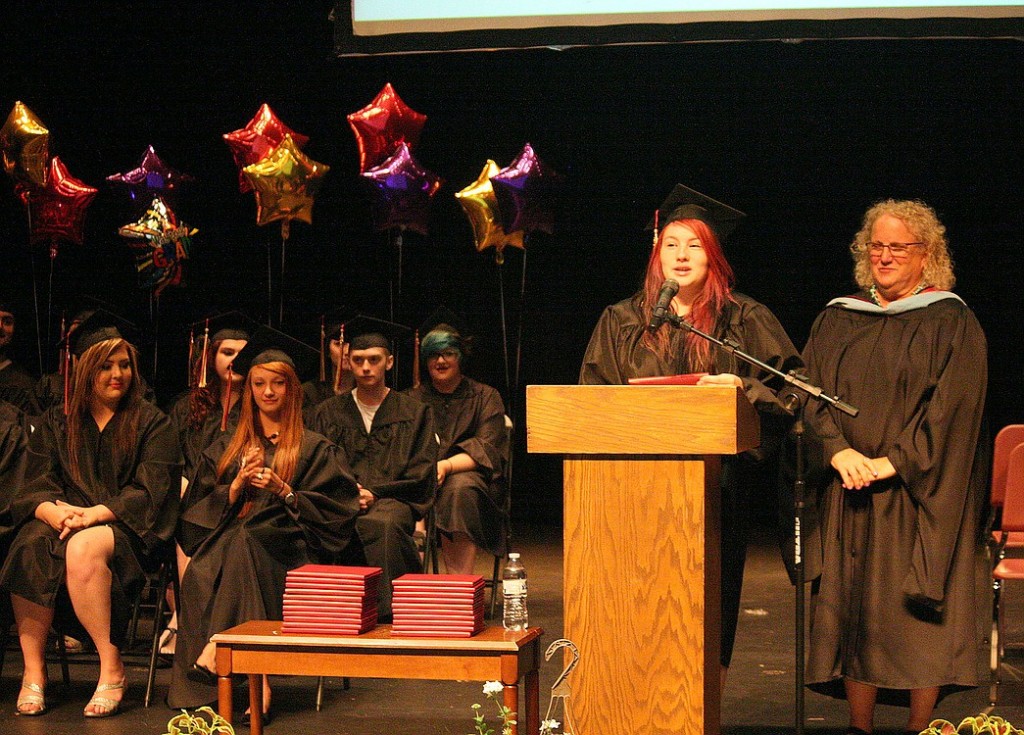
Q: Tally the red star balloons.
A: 3